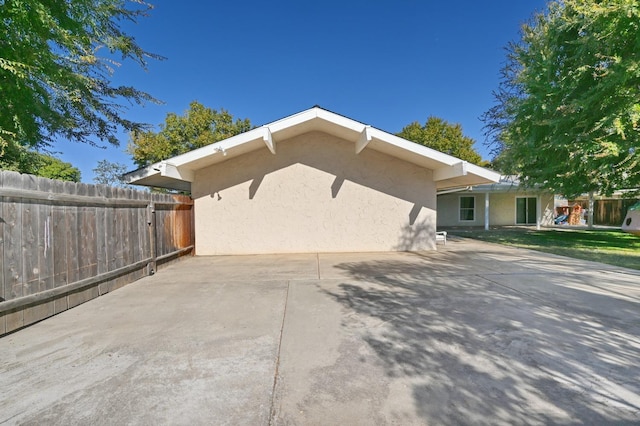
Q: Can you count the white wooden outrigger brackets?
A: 4